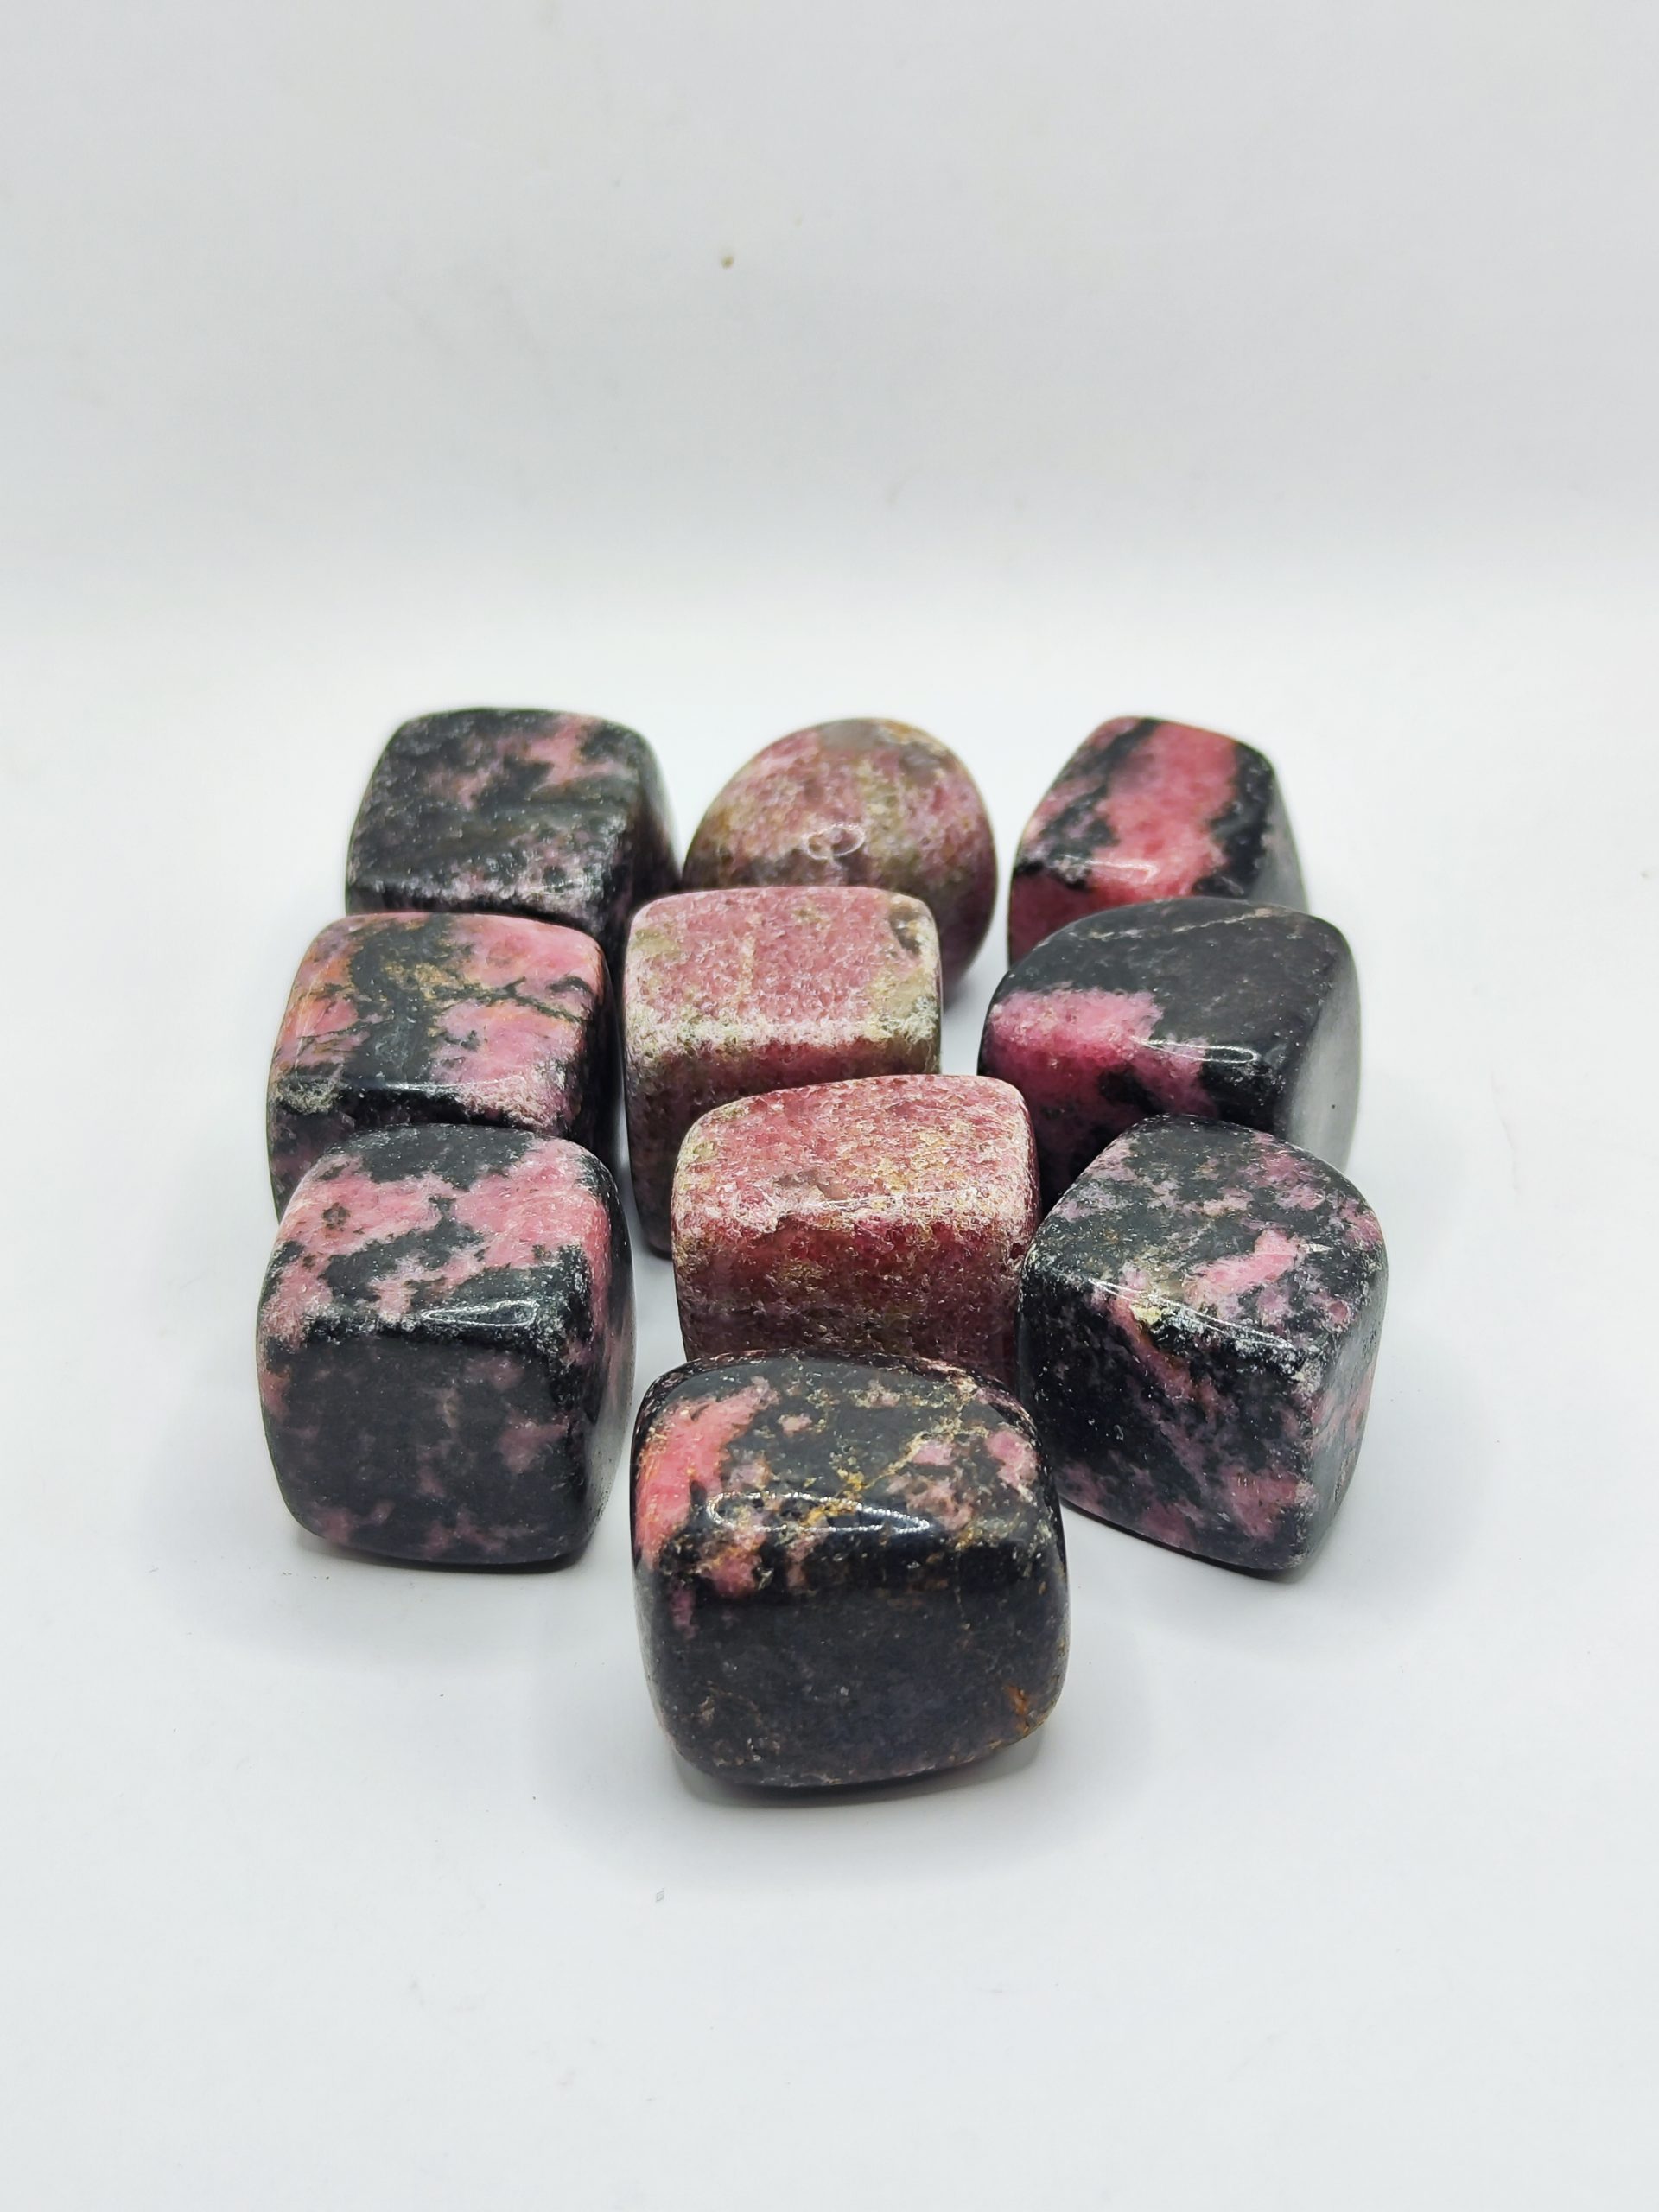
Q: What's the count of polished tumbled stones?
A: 10